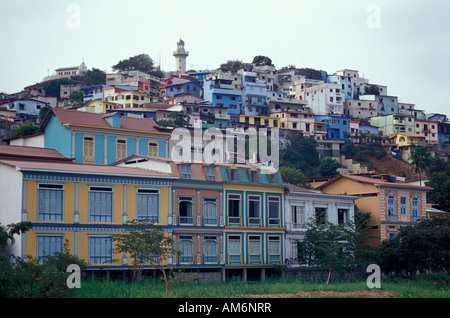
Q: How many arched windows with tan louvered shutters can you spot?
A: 3